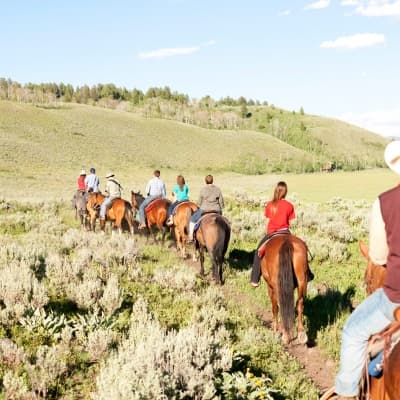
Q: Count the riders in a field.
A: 8